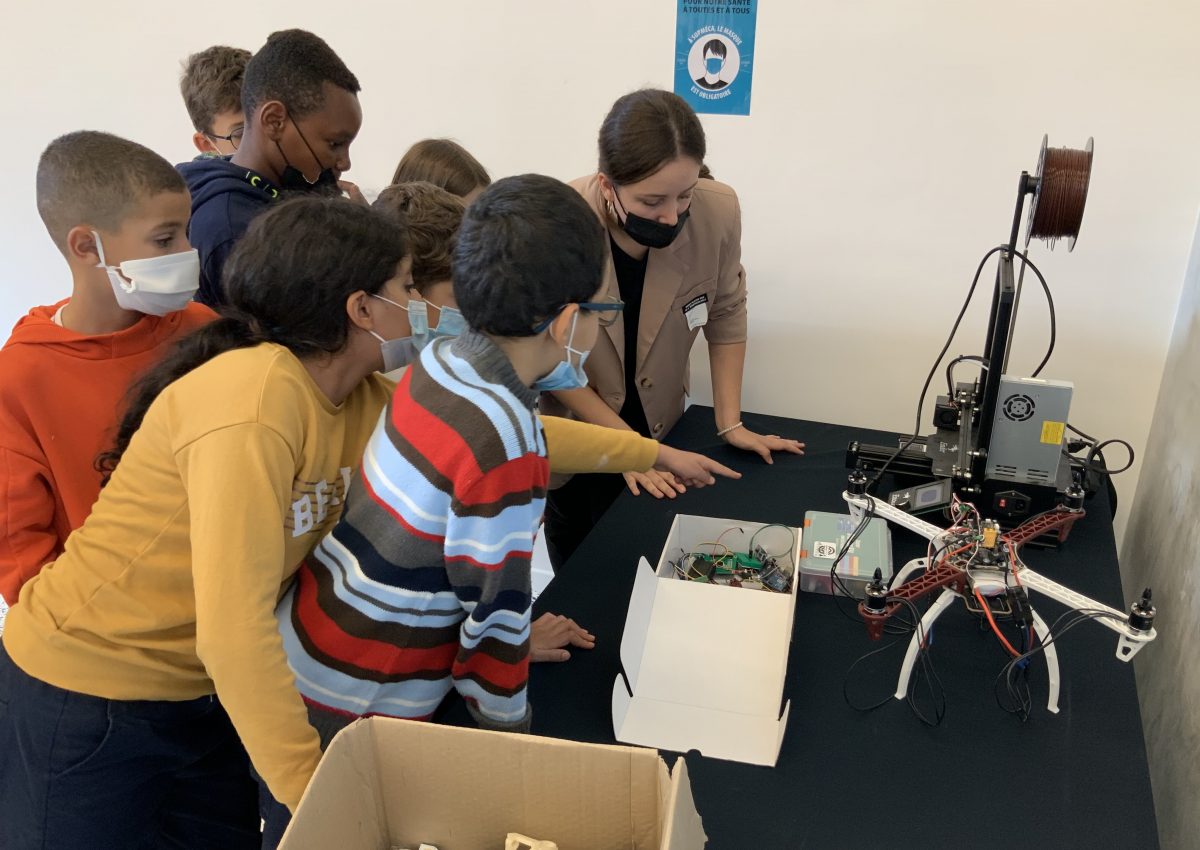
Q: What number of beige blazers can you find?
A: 1